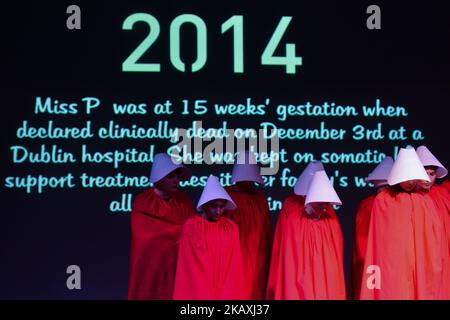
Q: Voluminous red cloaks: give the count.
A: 8